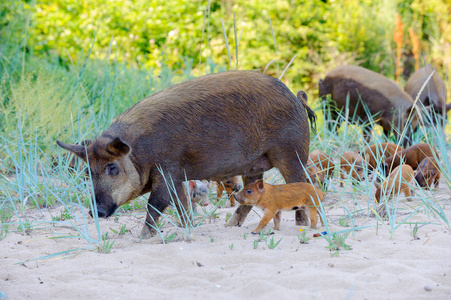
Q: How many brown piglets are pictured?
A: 8